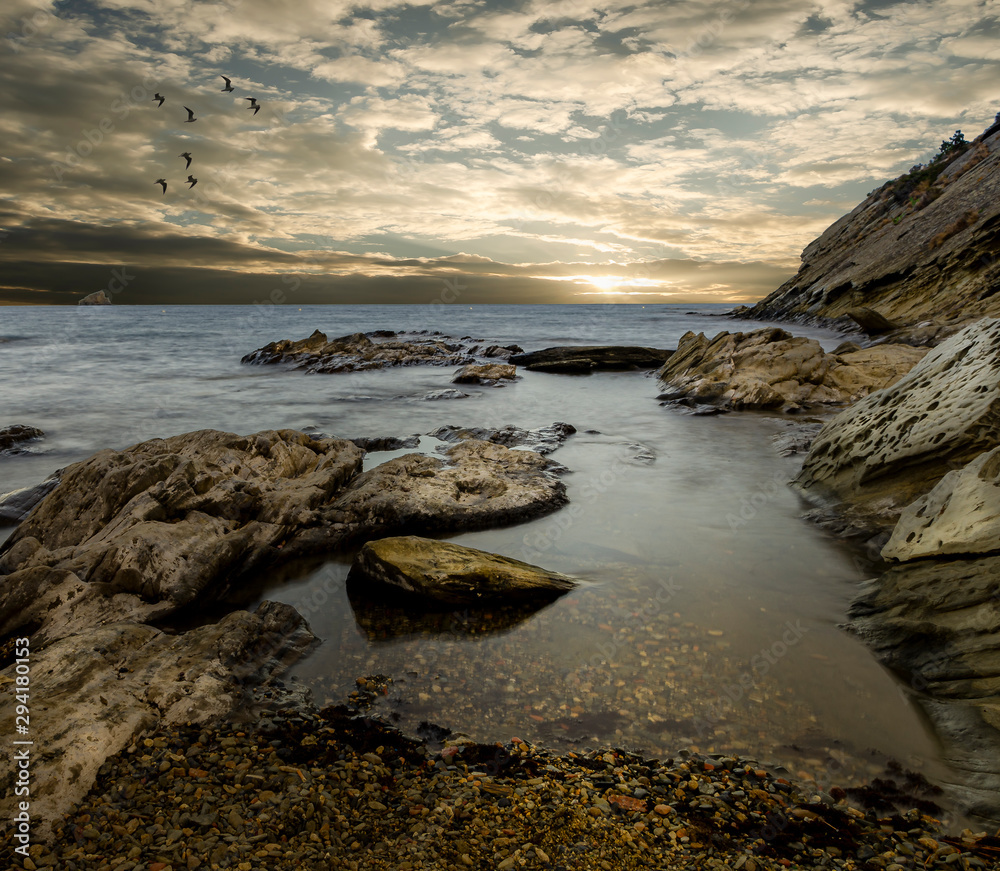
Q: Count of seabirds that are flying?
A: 7